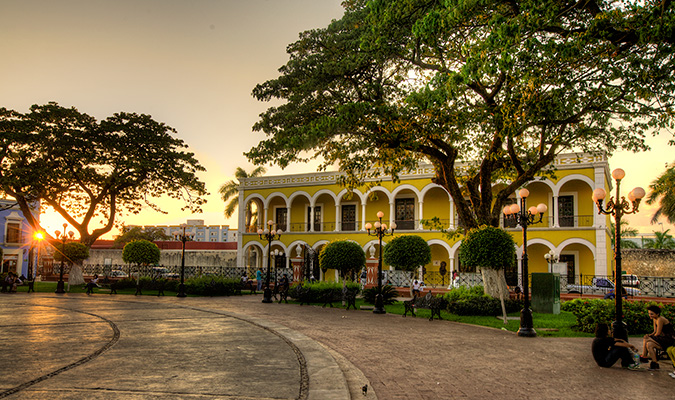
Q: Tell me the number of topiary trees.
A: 5